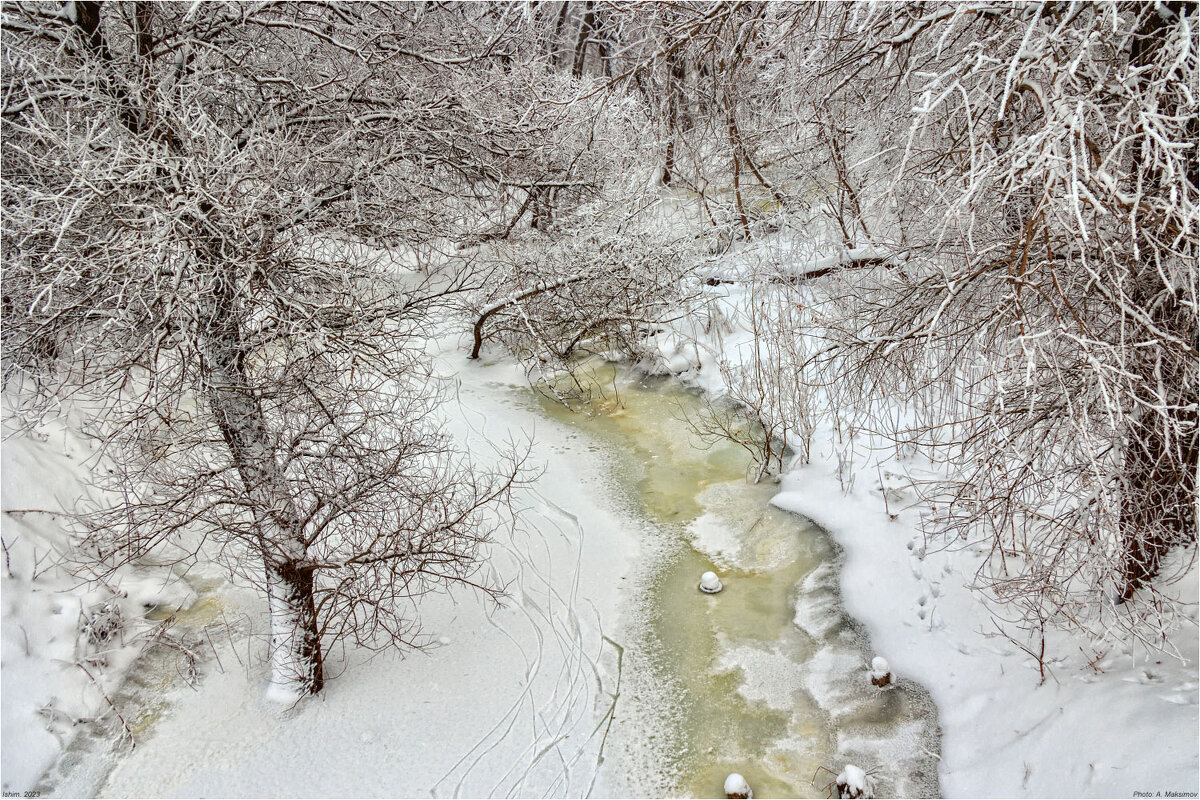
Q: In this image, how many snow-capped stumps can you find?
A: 4